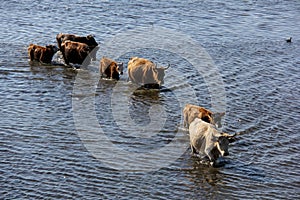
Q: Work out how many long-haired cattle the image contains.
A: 7